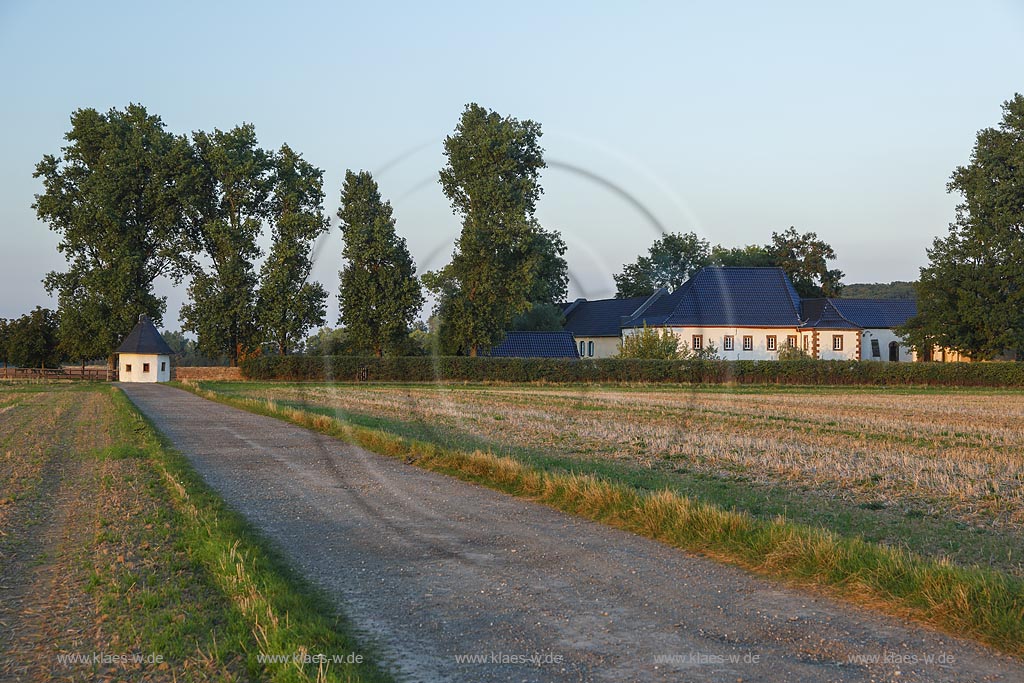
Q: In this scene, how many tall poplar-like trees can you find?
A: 5